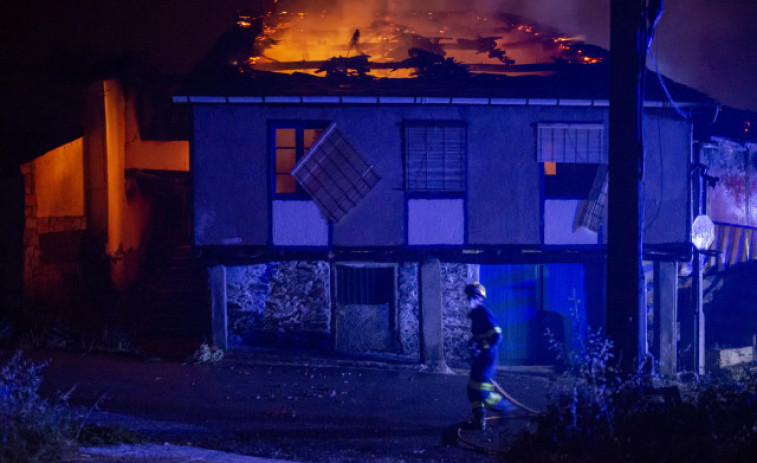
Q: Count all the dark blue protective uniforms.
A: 1